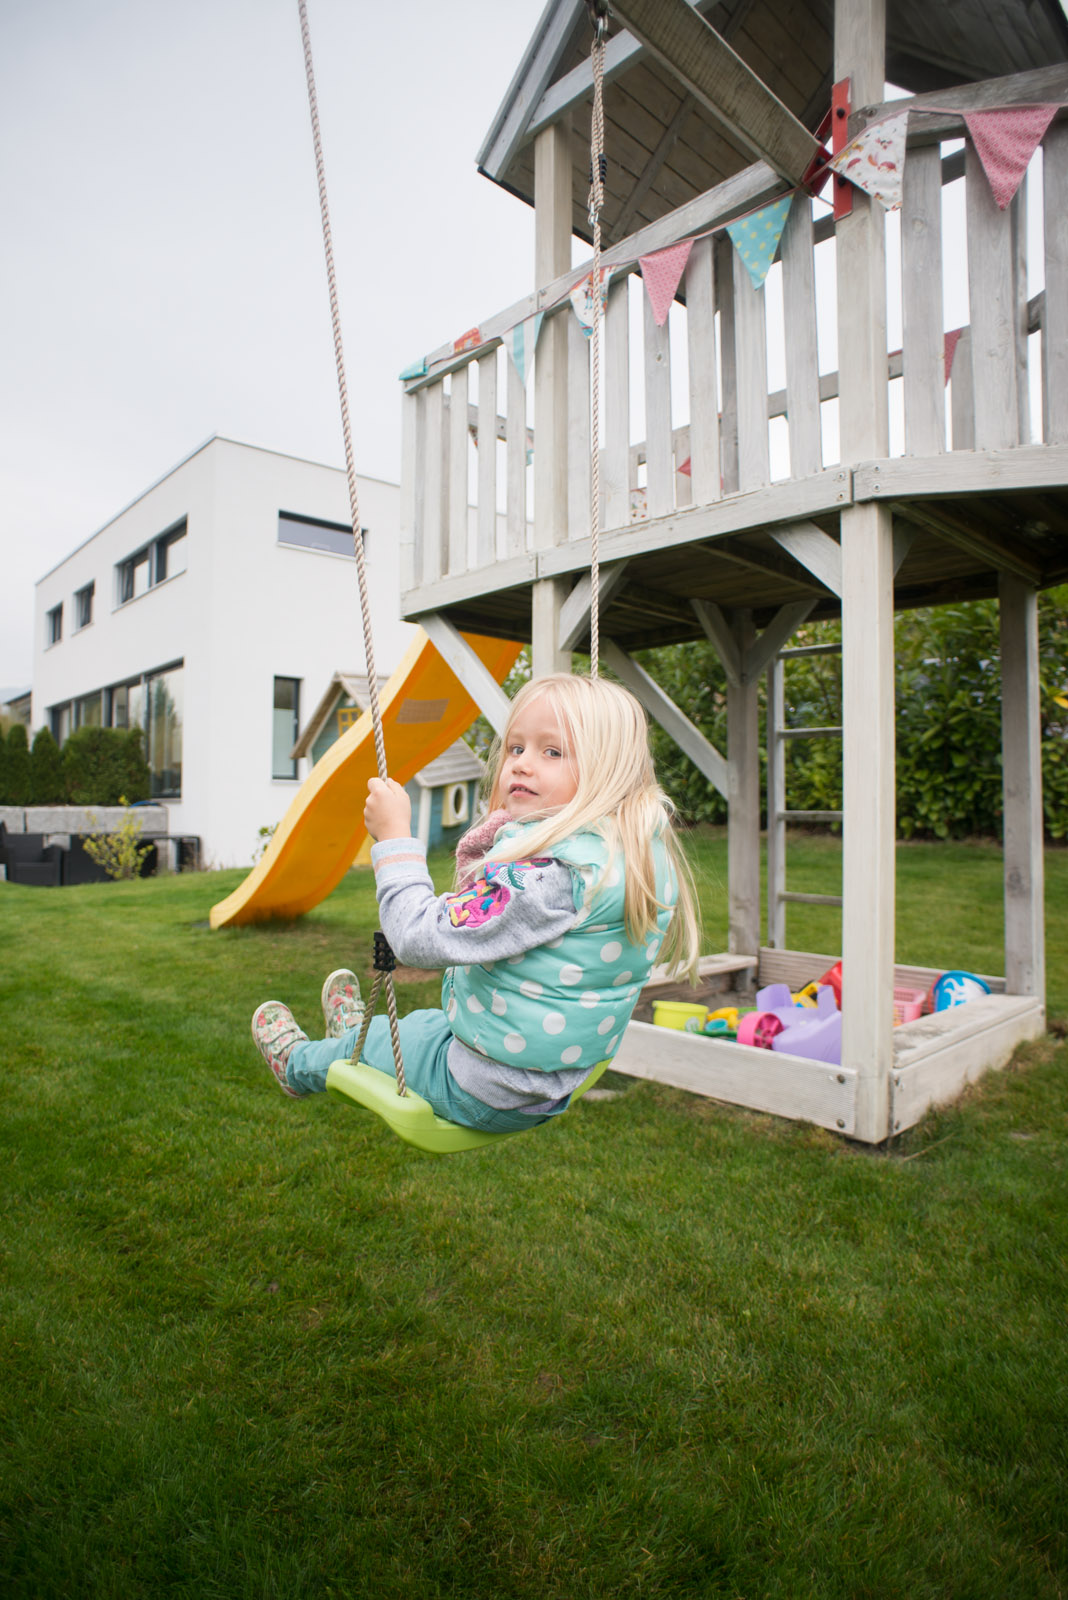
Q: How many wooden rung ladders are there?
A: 1